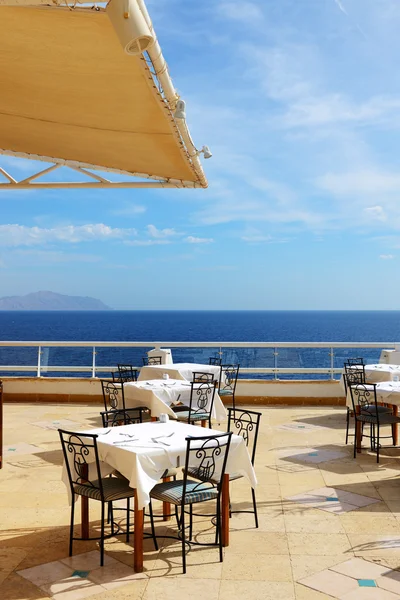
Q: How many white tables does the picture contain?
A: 5